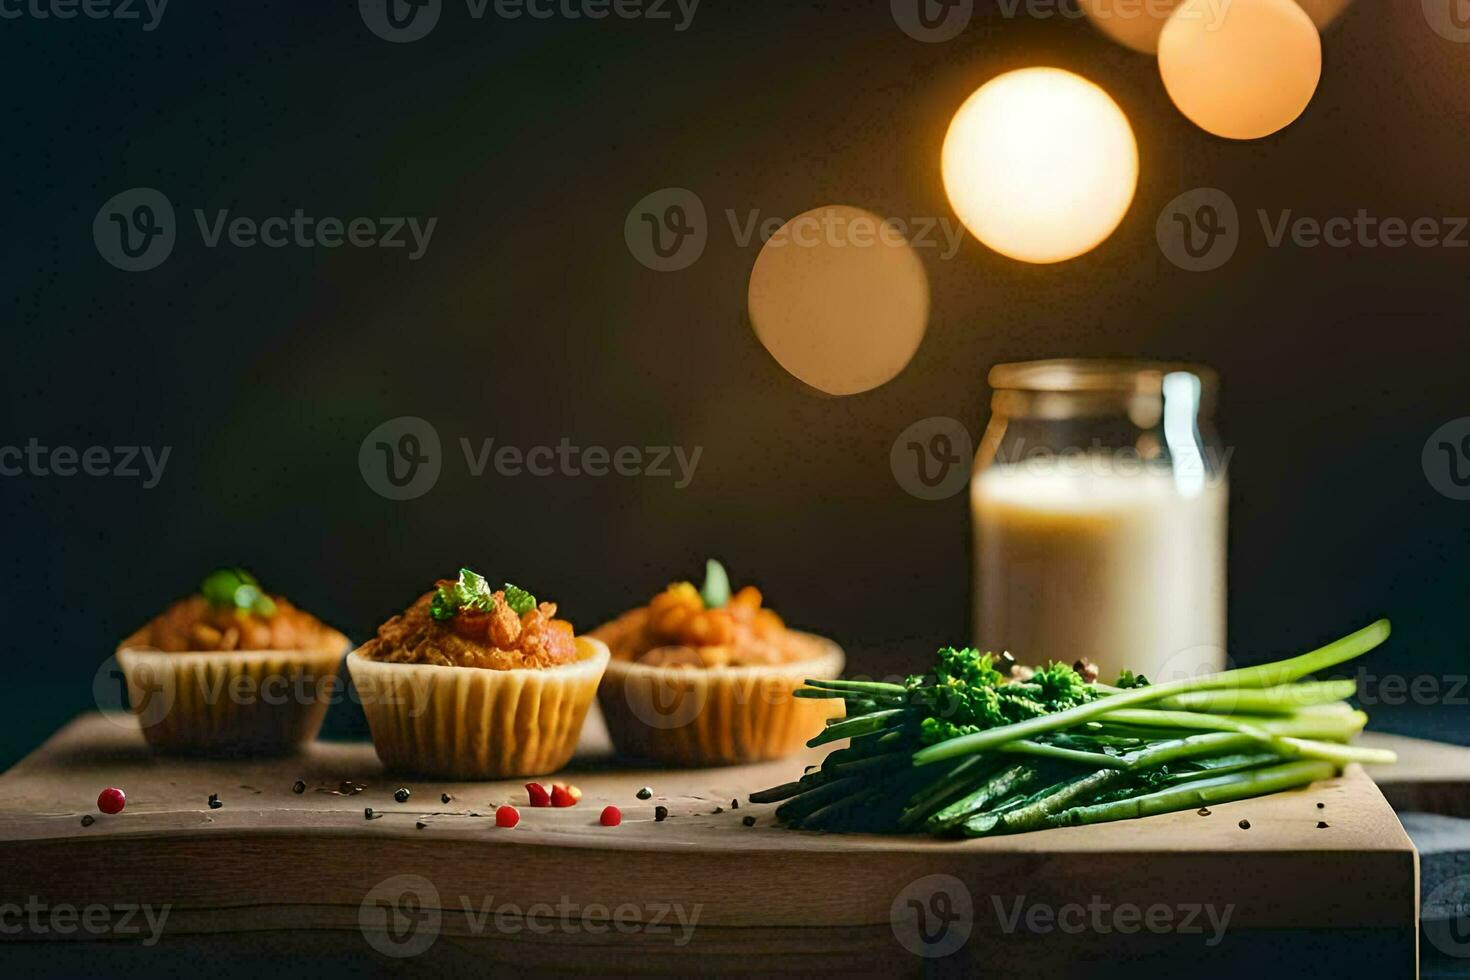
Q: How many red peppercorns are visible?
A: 5